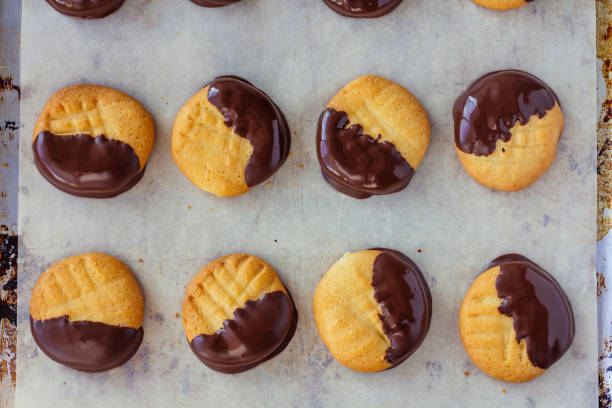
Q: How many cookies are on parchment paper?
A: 12